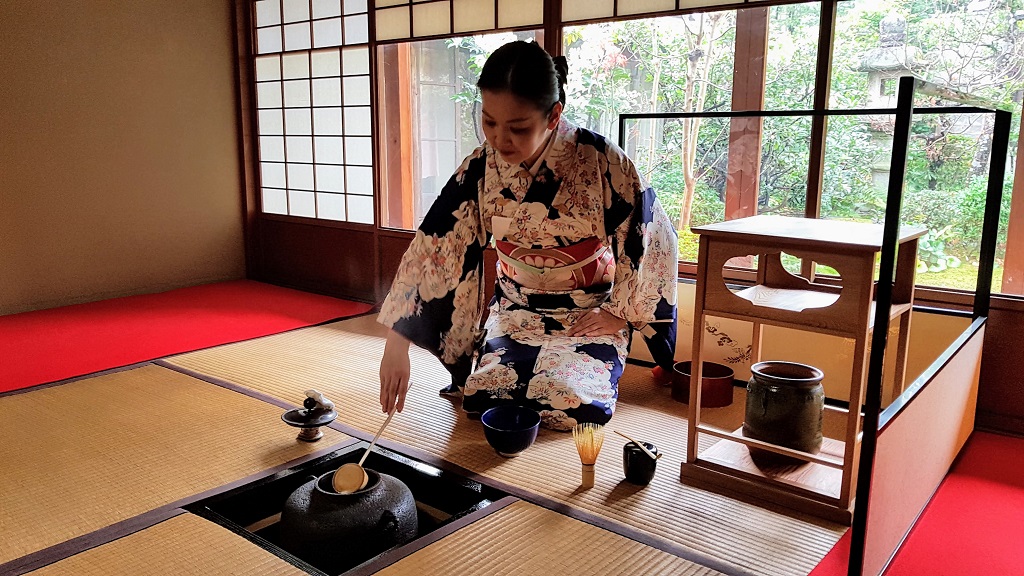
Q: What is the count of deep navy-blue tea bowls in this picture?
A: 1